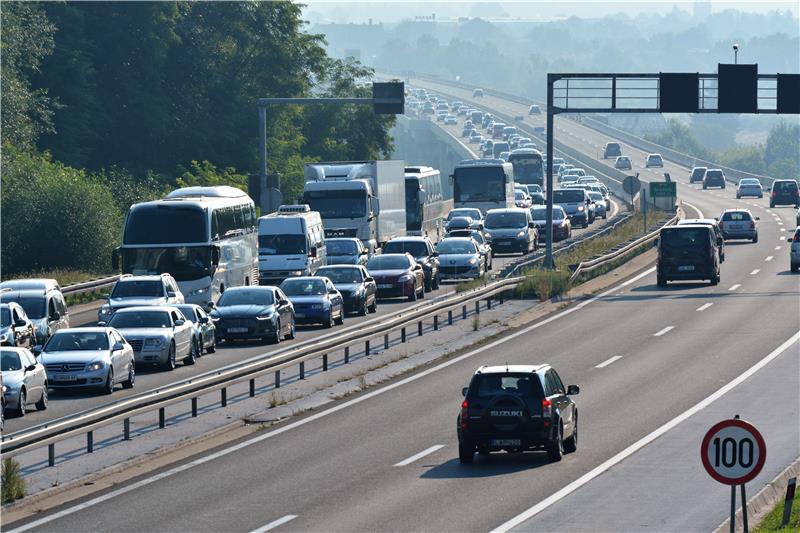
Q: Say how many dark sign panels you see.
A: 4